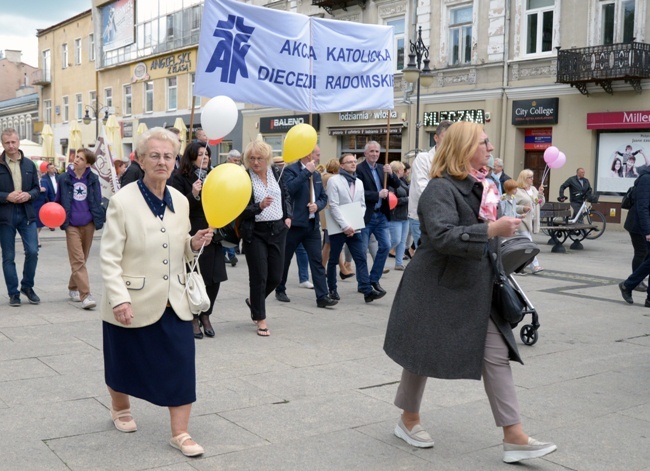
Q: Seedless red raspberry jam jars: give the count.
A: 0